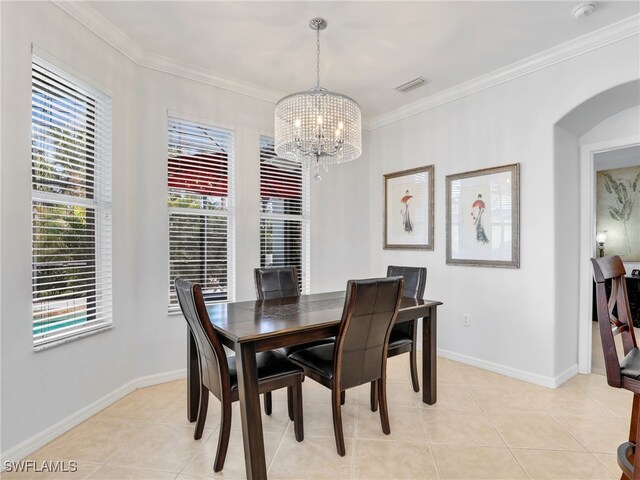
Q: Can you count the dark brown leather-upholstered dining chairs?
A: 4